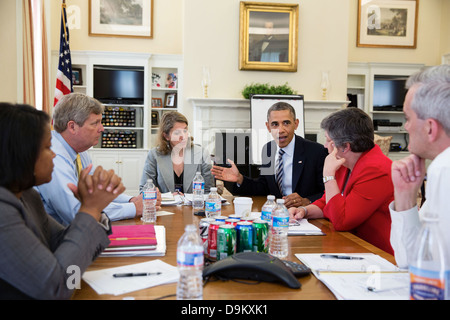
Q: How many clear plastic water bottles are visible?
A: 7